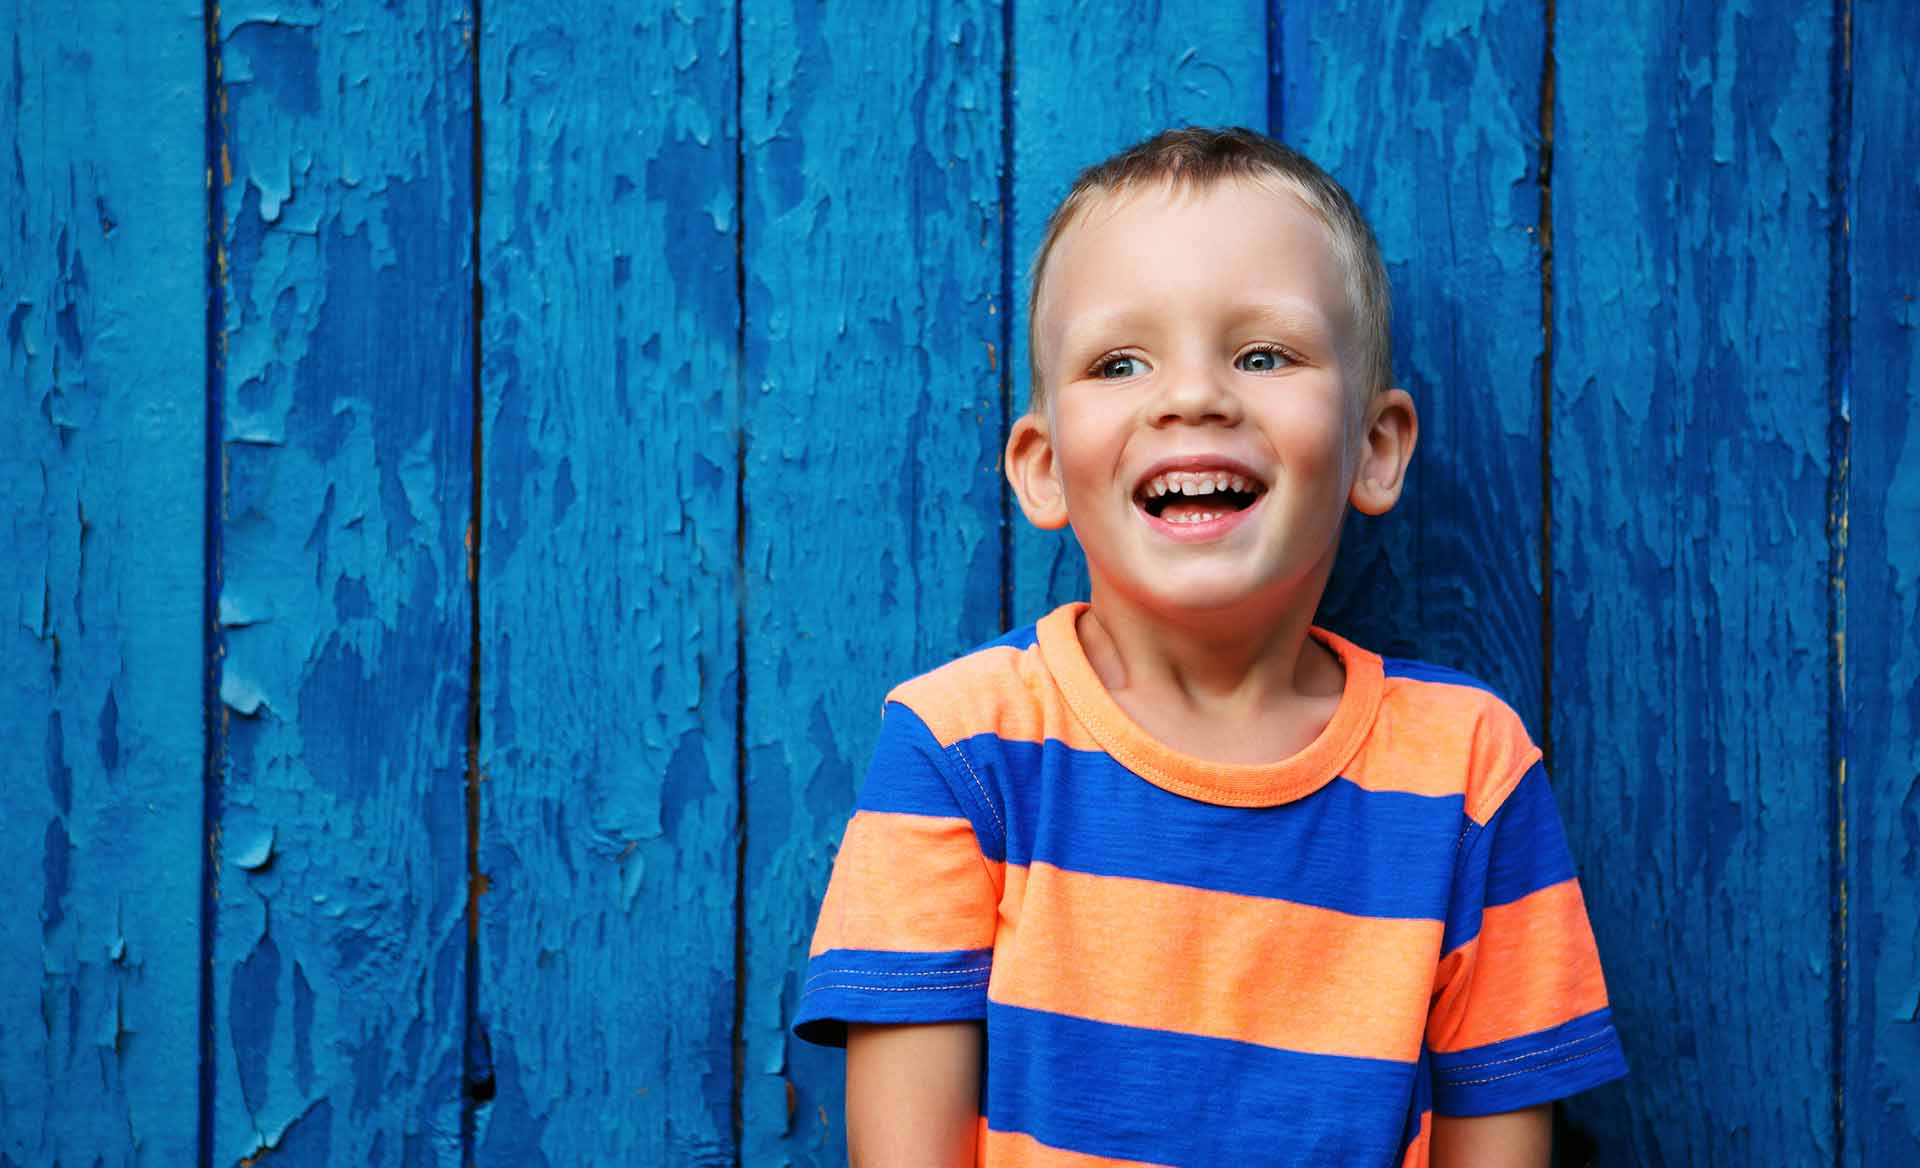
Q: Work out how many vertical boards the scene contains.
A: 8